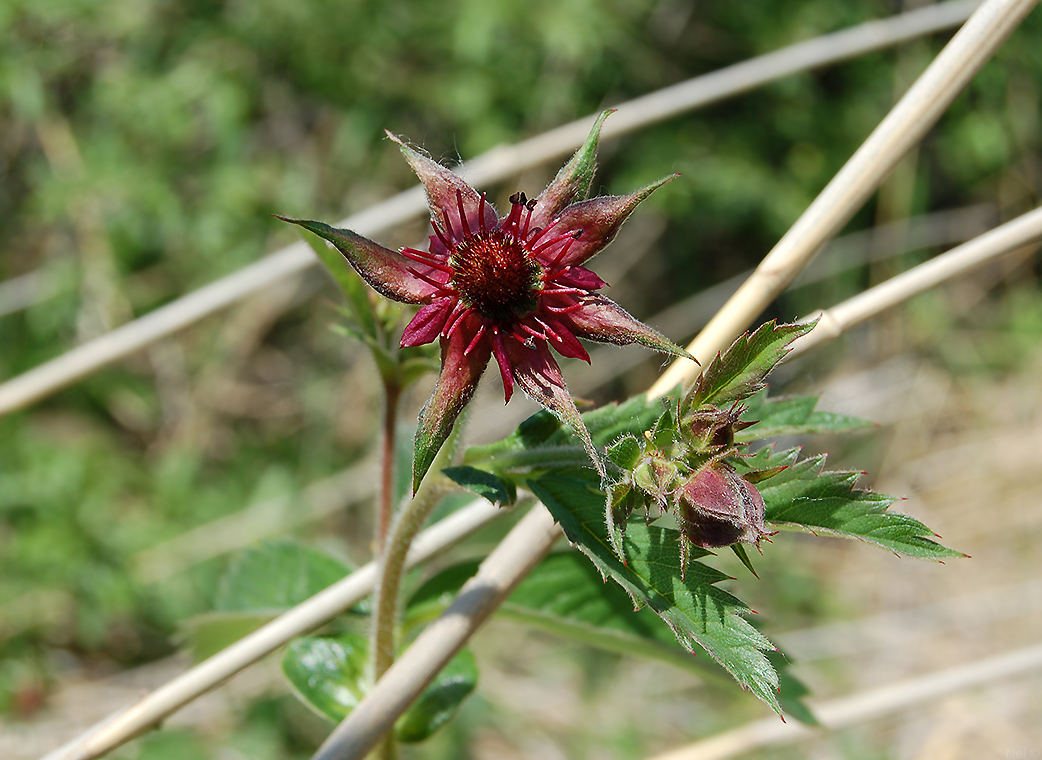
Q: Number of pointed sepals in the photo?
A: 7